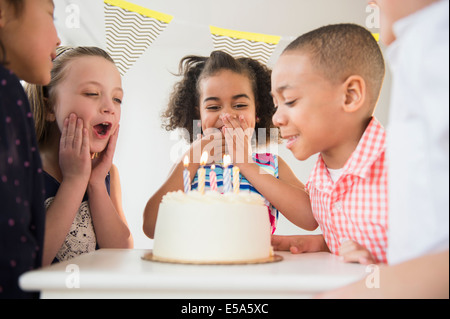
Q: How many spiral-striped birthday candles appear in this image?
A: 5